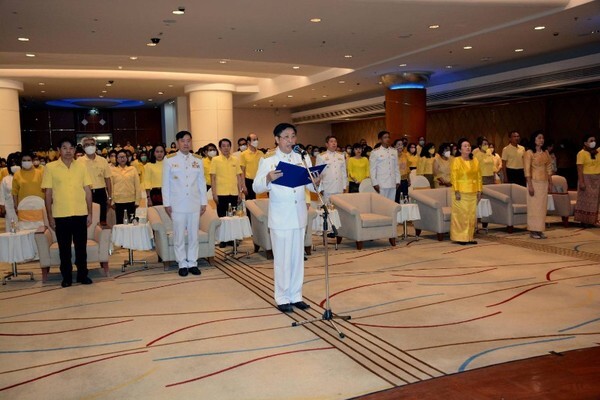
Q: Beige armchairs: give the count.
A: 7